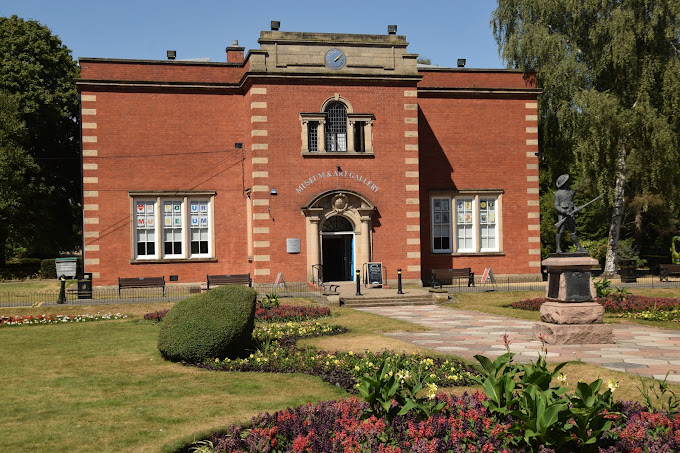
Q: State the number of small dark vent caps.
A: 4